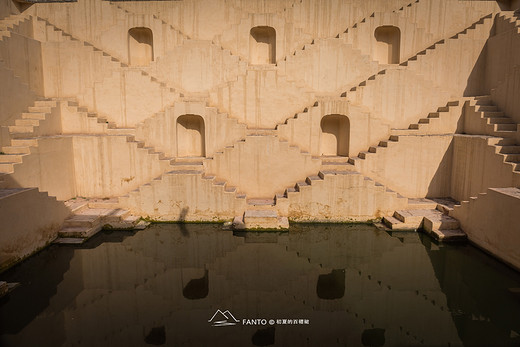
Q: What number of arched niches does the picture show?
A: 5